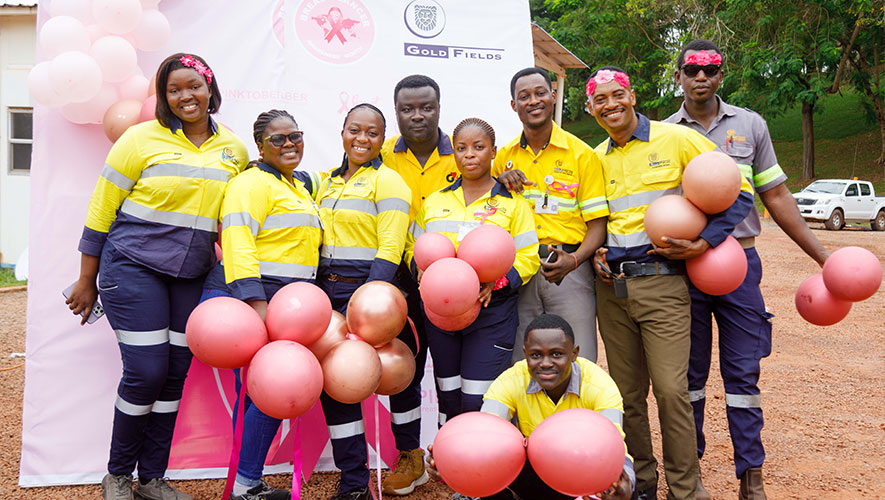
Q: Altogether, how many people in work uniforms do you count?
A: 9